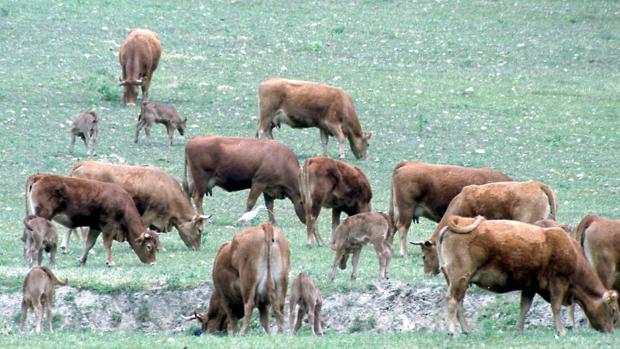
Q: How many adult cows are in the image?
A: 11